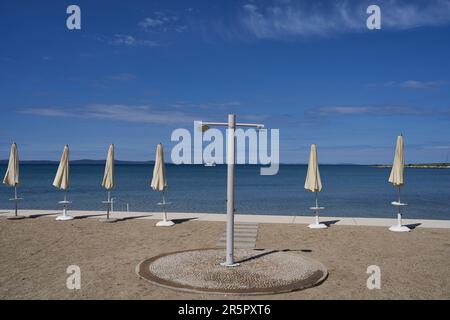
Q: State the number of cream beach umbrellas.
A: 6